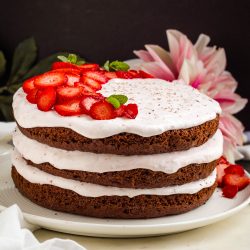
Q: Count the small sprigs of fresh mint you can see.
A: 3